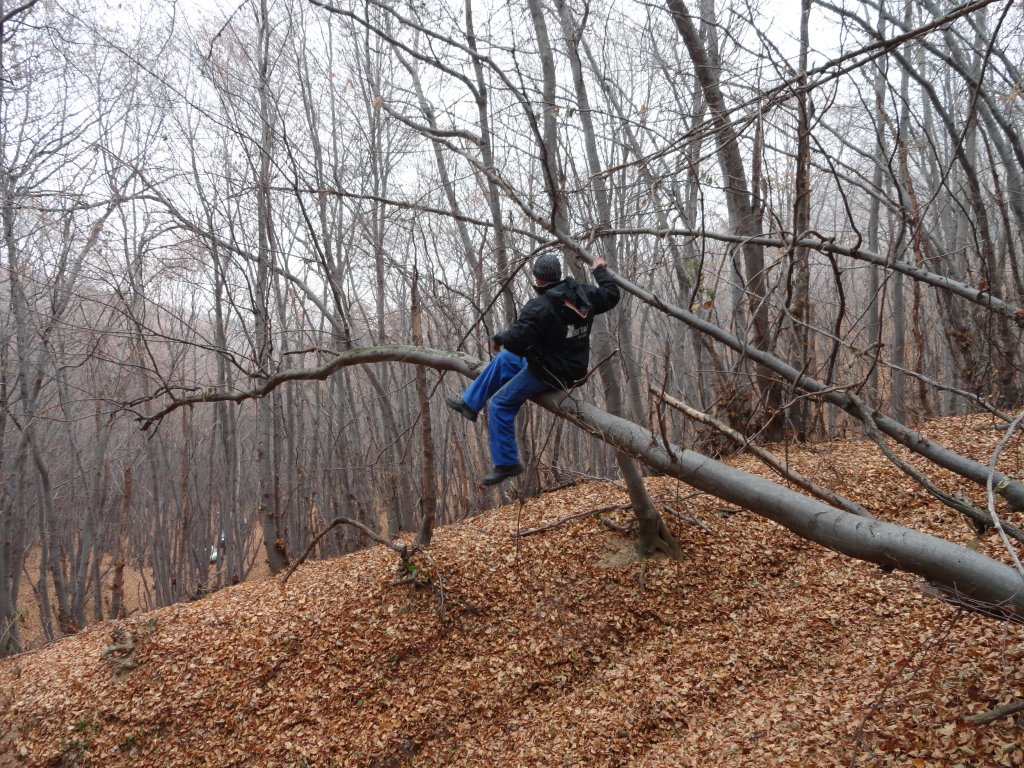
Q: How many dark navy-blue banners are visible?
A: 0